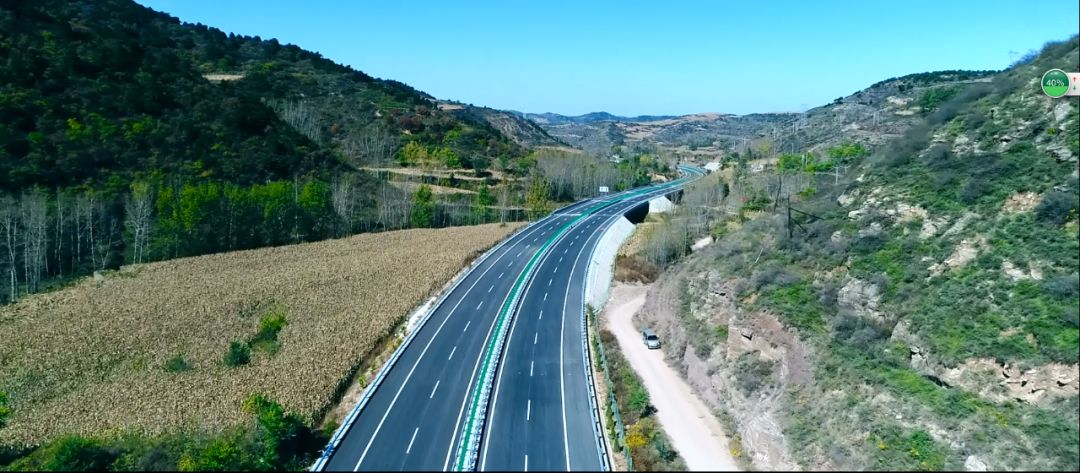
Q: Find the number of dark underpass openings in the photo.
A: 2